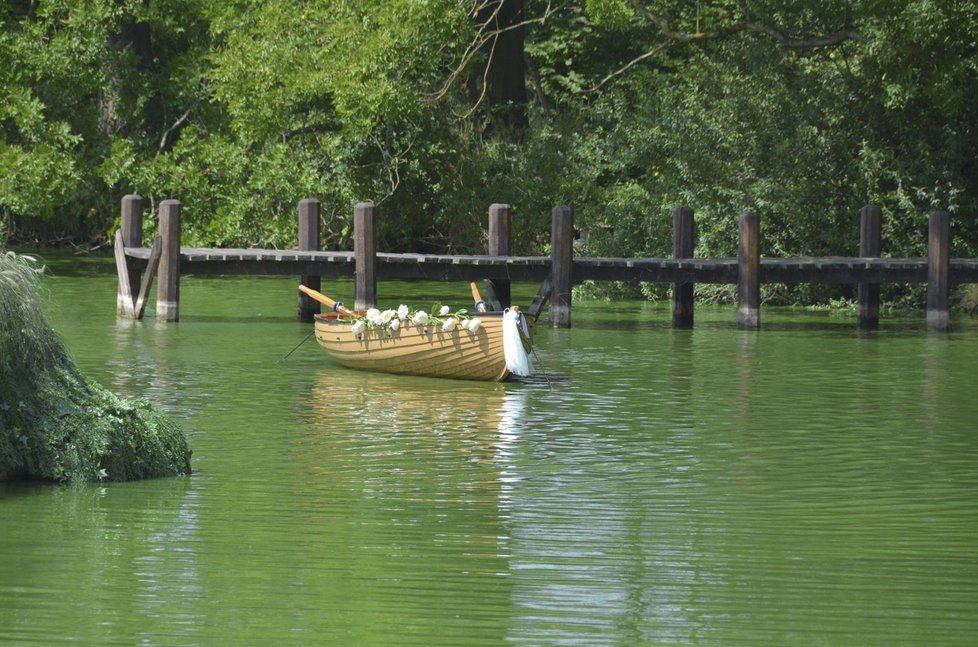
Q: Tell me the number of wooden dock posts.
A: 10